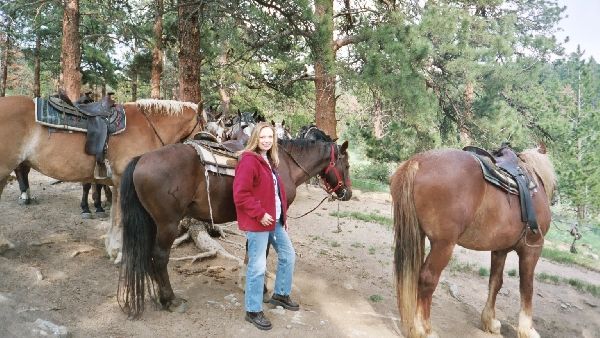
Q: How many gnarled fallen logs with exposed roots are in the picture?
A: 1